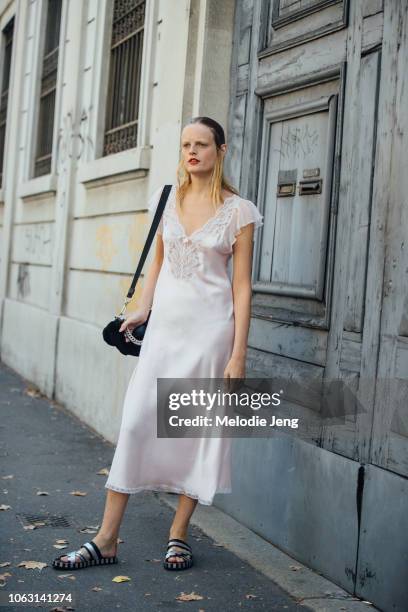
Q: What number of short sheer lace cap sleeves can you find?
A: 2